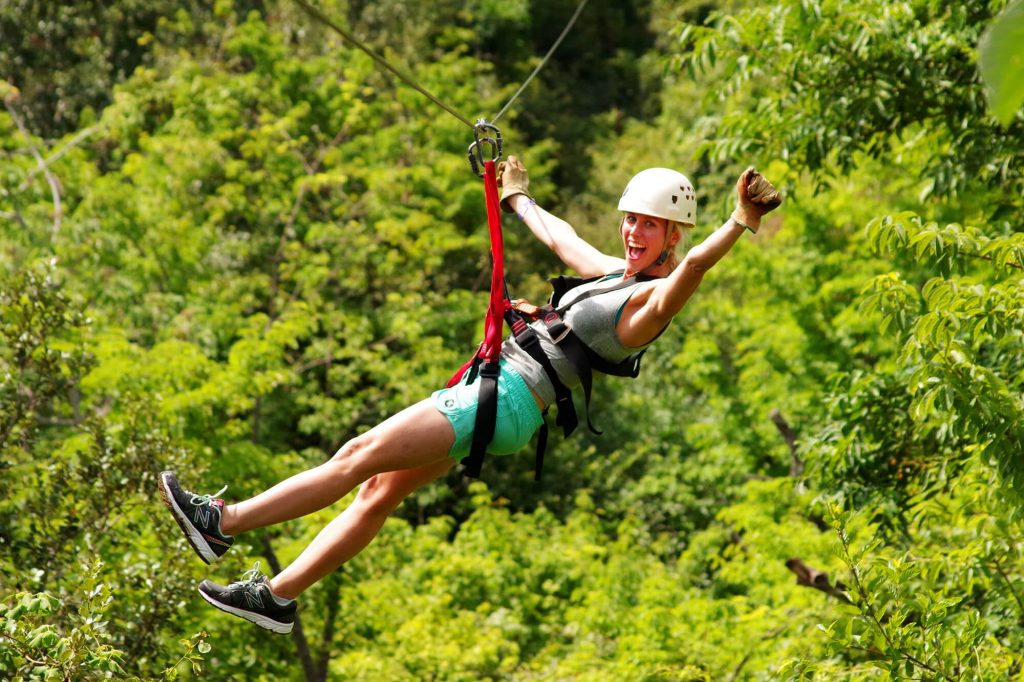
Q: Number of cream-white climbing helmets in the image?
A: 1